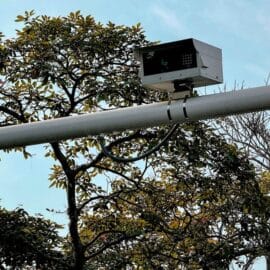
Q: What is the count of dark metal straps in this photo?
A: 2